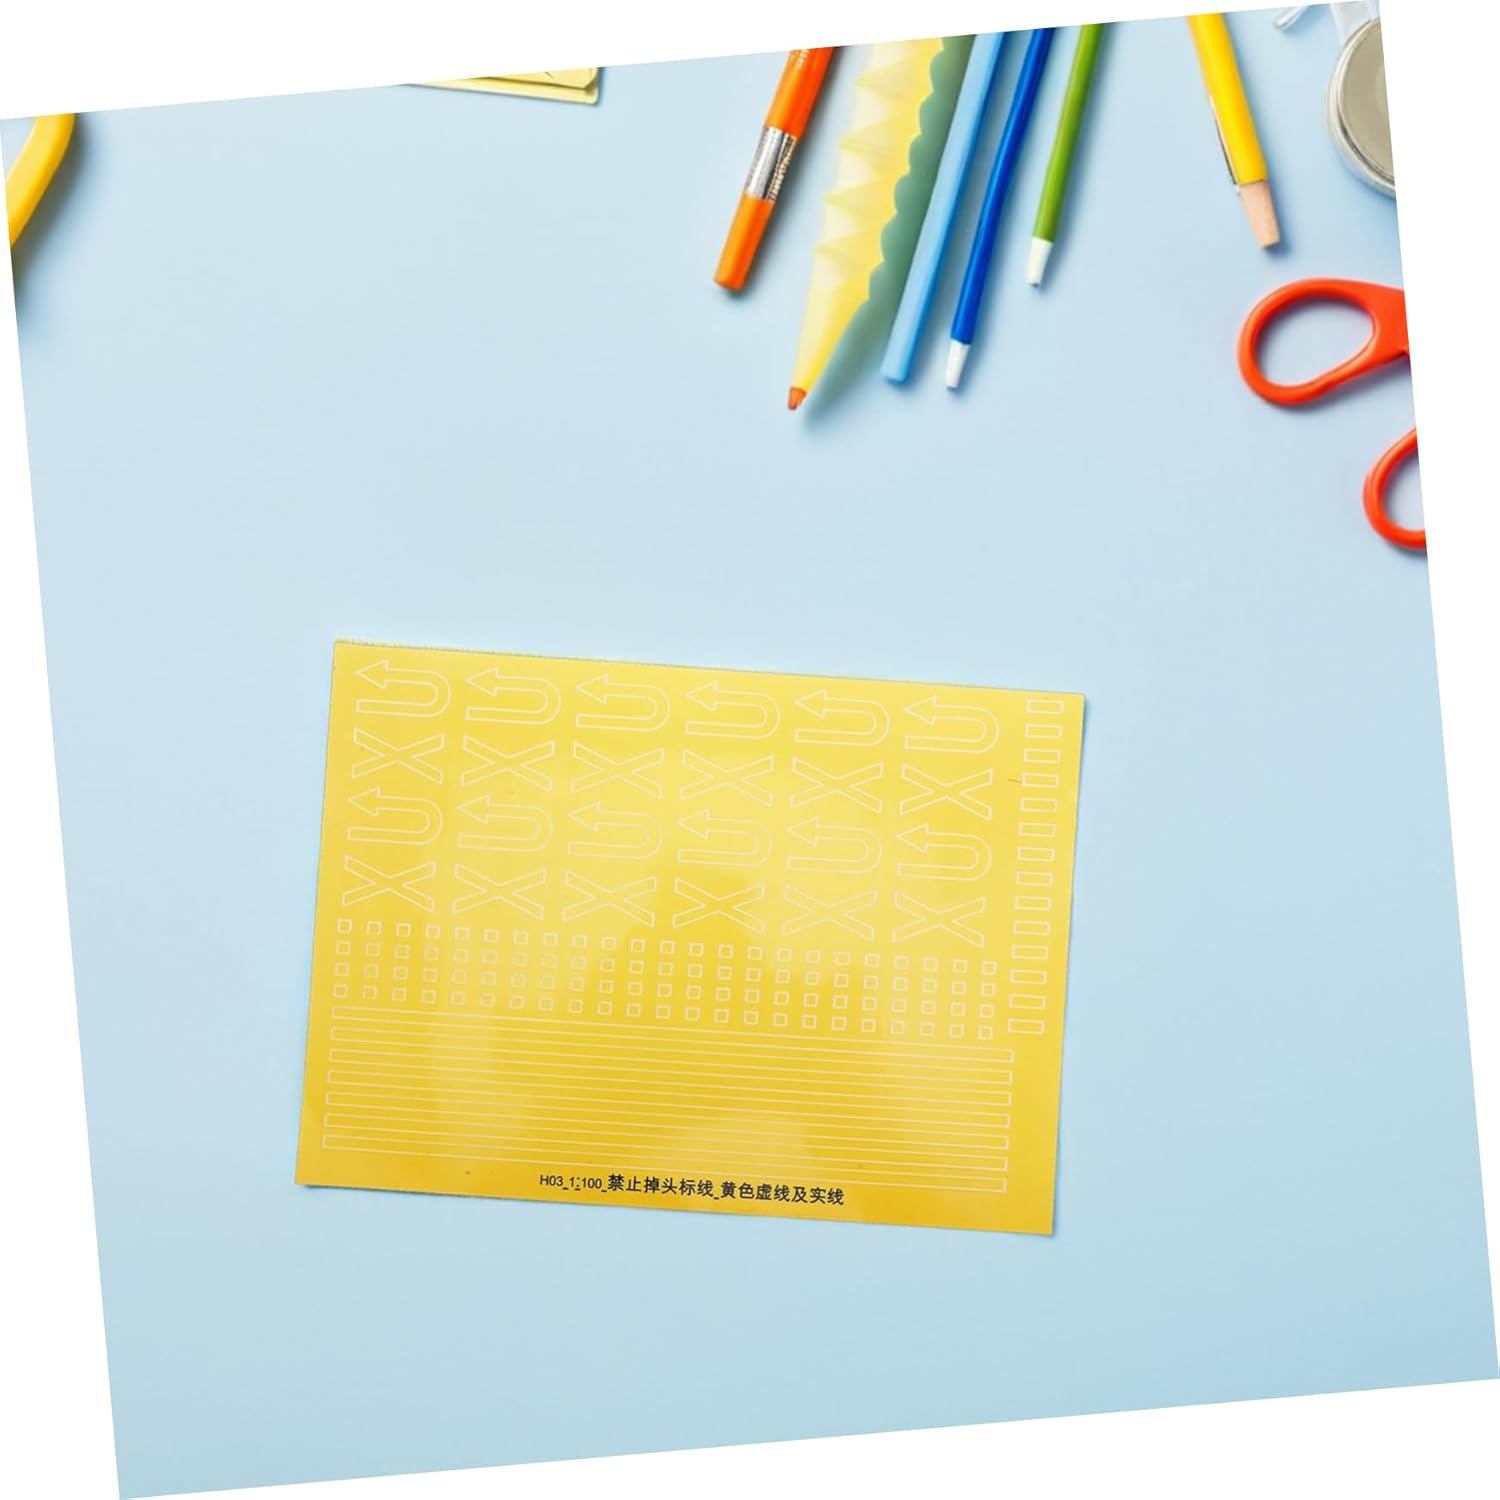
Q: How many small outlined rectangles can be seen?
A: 14